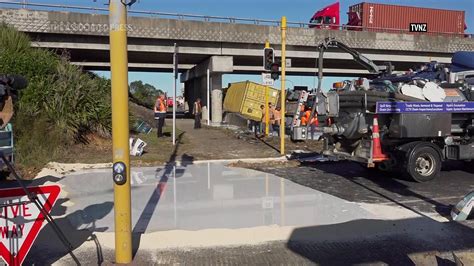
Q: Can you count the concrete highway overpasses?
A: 1